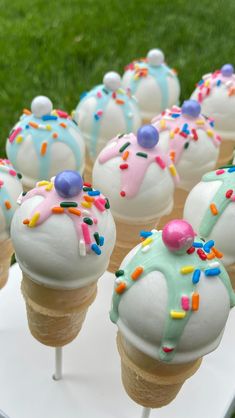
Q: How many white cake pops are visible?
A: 10